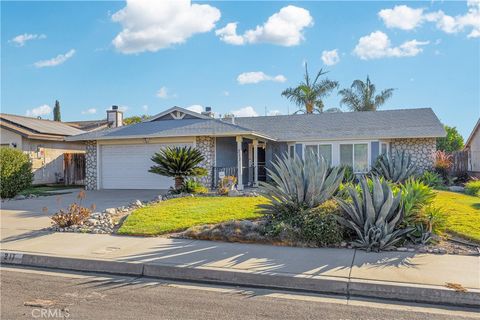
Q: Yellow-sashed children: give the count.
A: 0